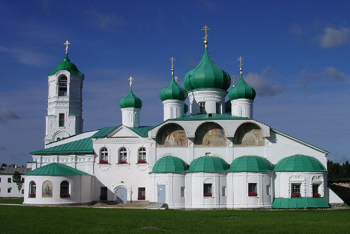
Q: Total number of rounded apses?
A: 5